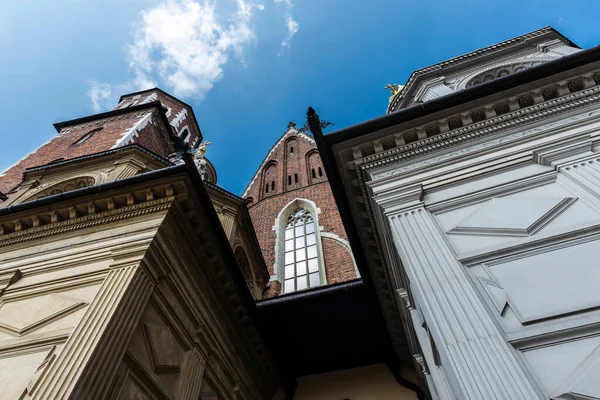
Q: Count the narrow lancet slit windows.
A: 7